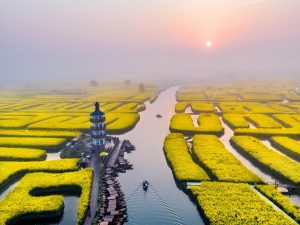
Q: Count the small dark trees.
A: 3